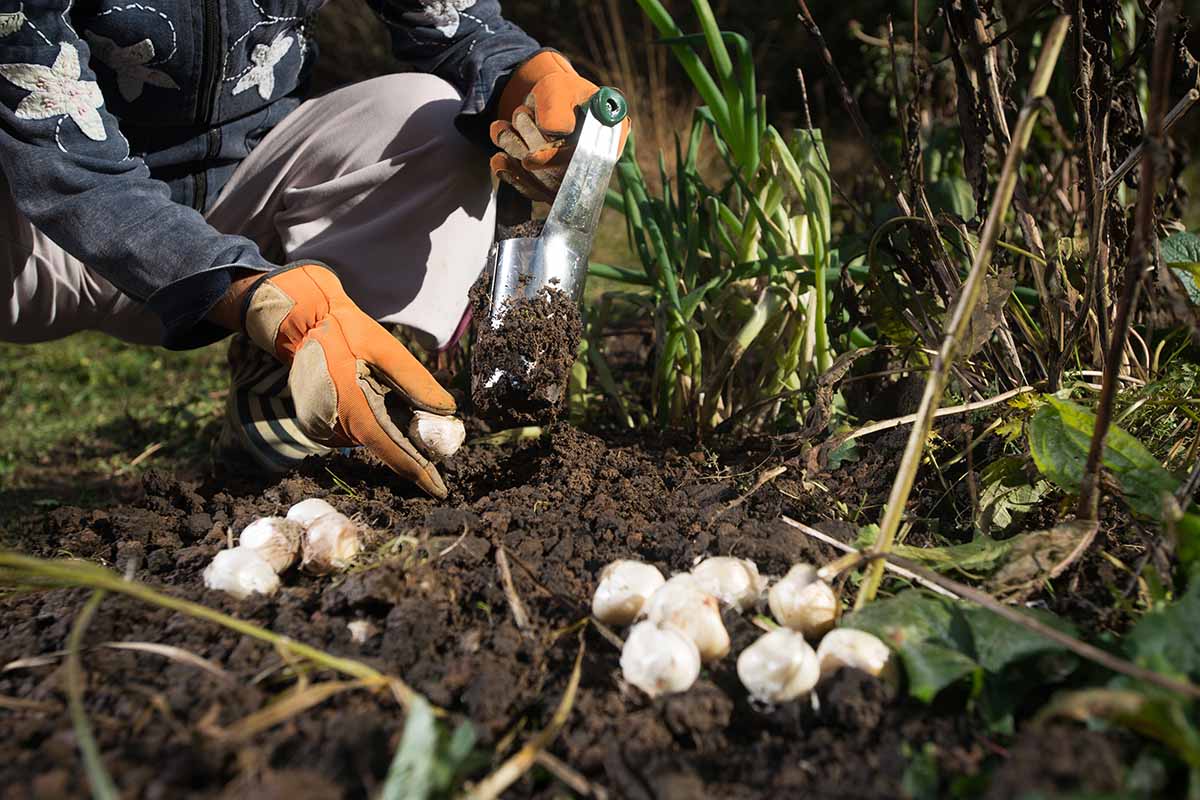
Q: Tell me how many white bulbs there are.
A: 12